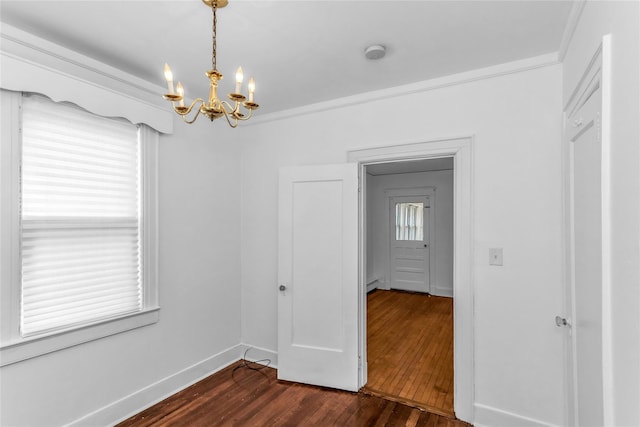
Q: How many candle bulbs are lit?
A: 4